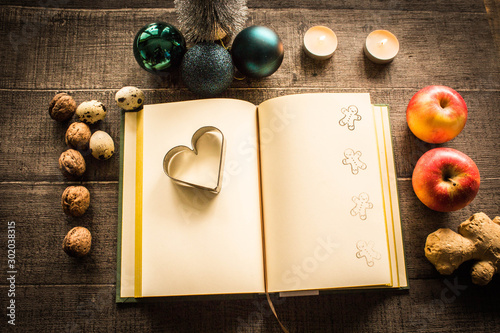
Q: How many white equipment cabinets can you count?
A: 0